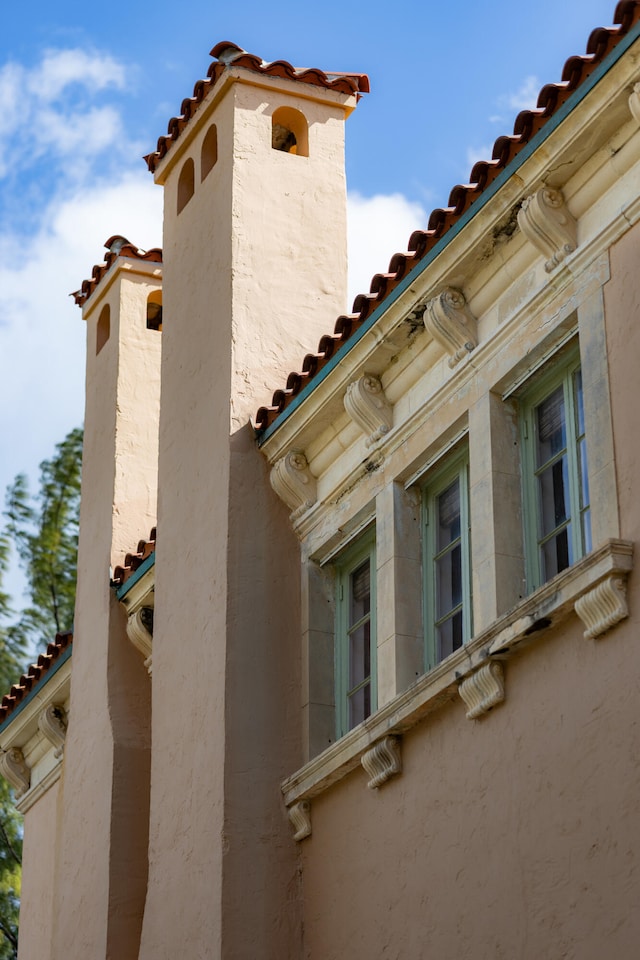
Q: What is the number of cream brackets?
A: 12